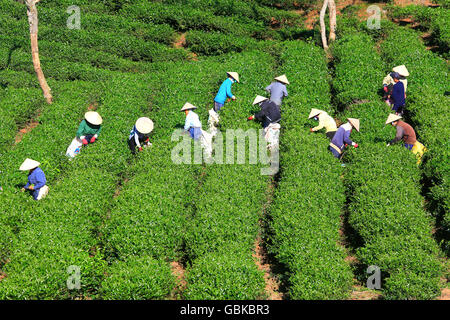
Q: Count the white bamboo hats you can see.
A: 11